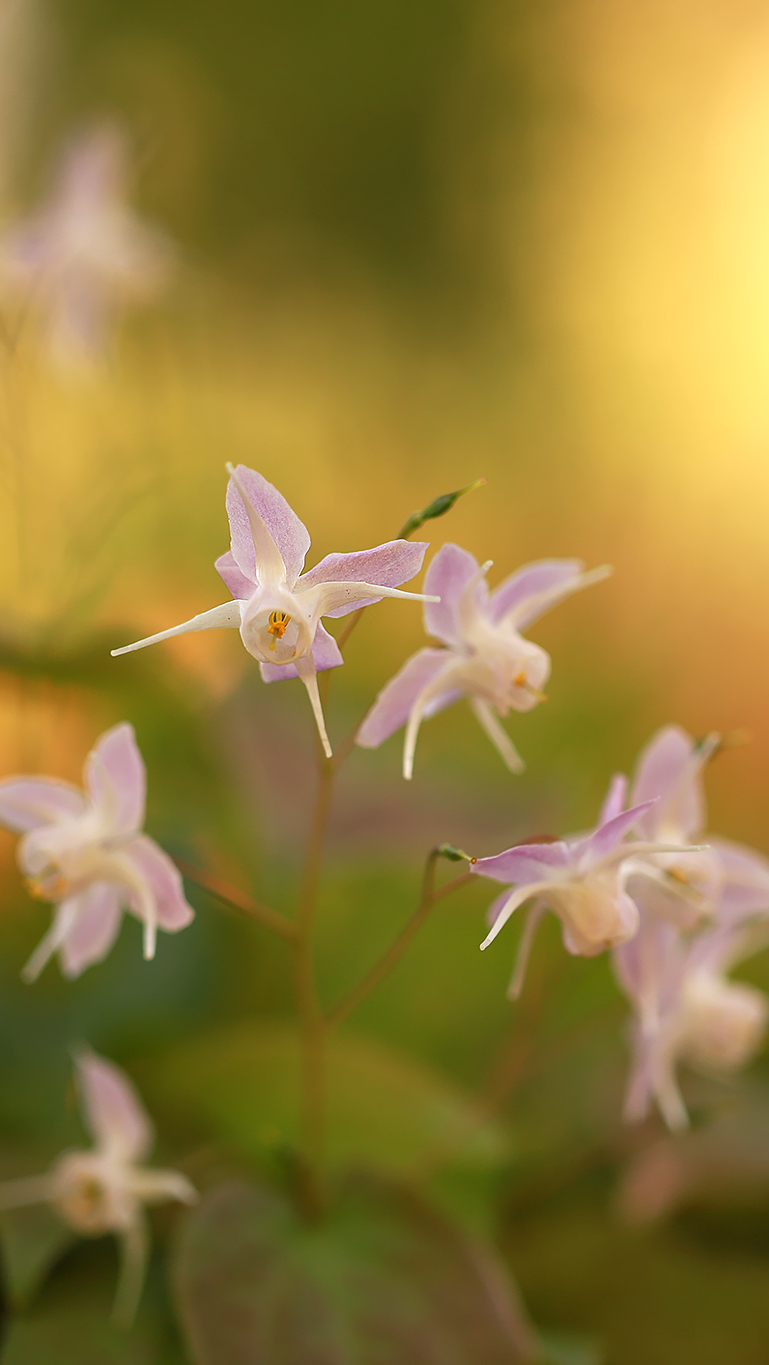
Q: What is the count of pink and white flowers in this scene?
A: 8